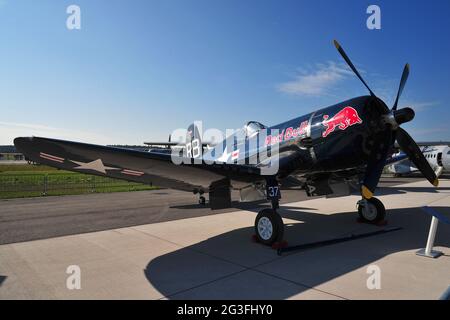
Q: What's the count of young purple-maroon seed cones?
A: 0